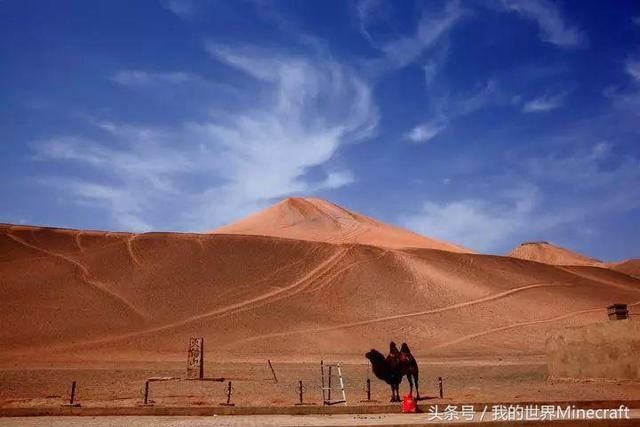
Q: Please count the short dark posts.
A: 6